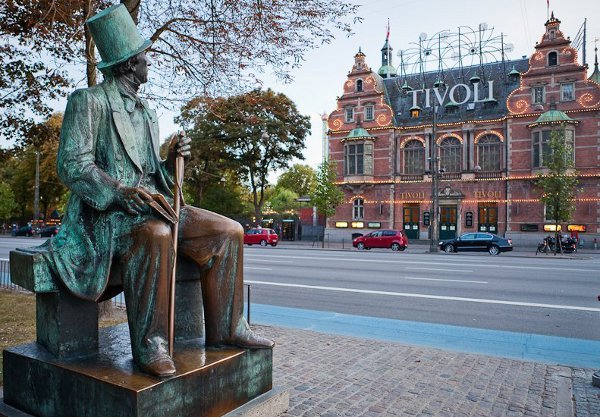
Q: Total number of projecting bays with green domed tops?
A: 2